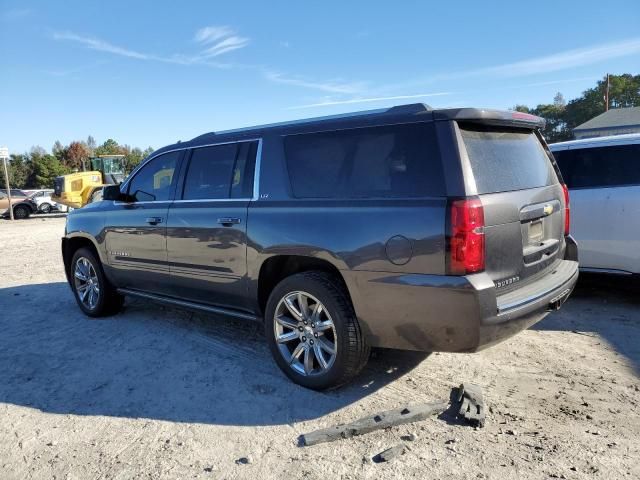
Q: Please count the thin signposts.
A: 1